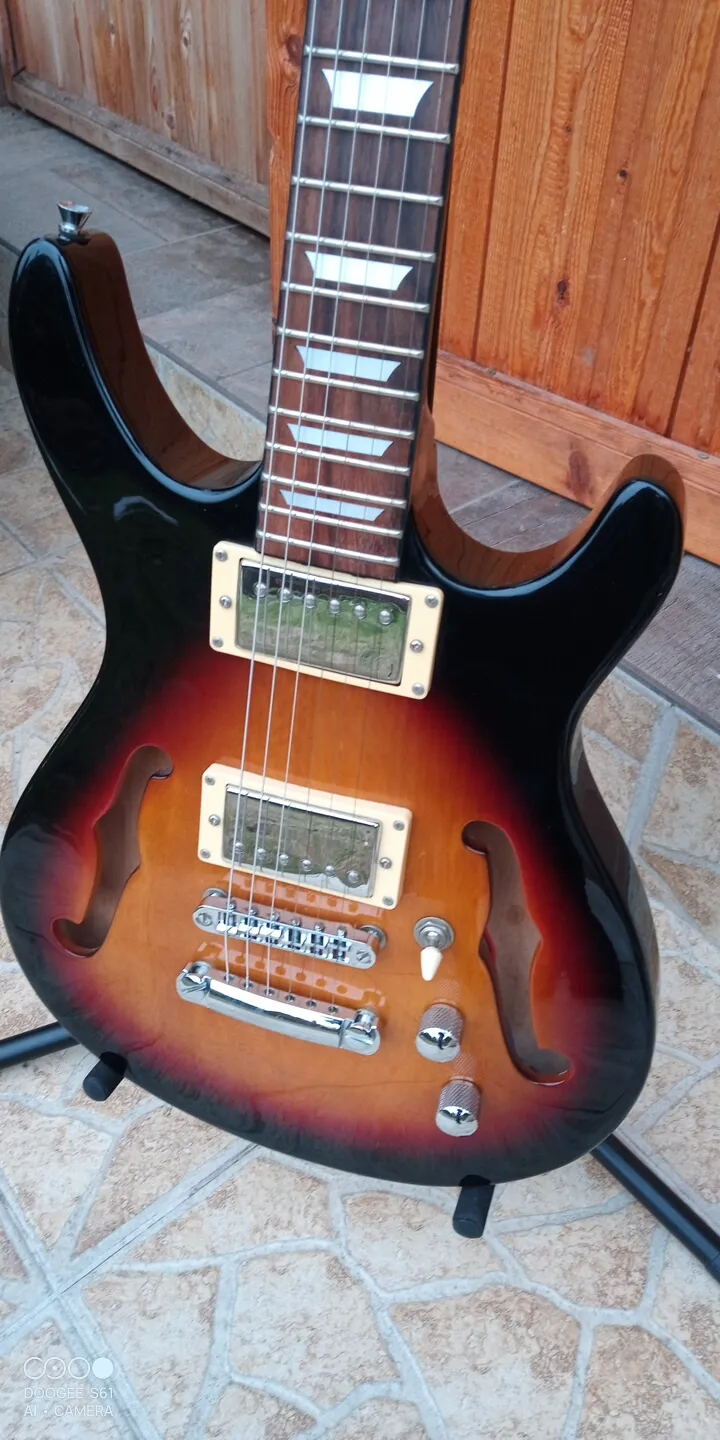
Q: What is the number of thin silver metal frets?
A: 12